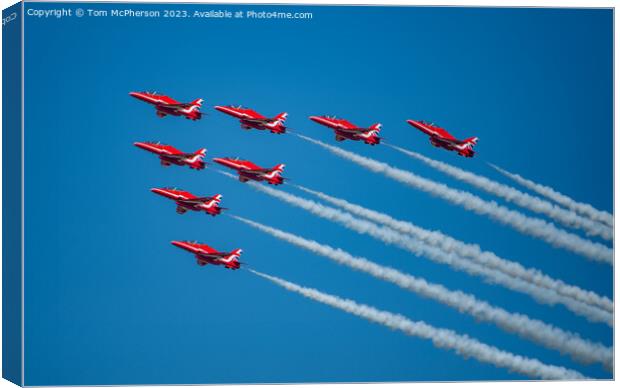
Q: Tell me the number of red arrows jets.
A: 8